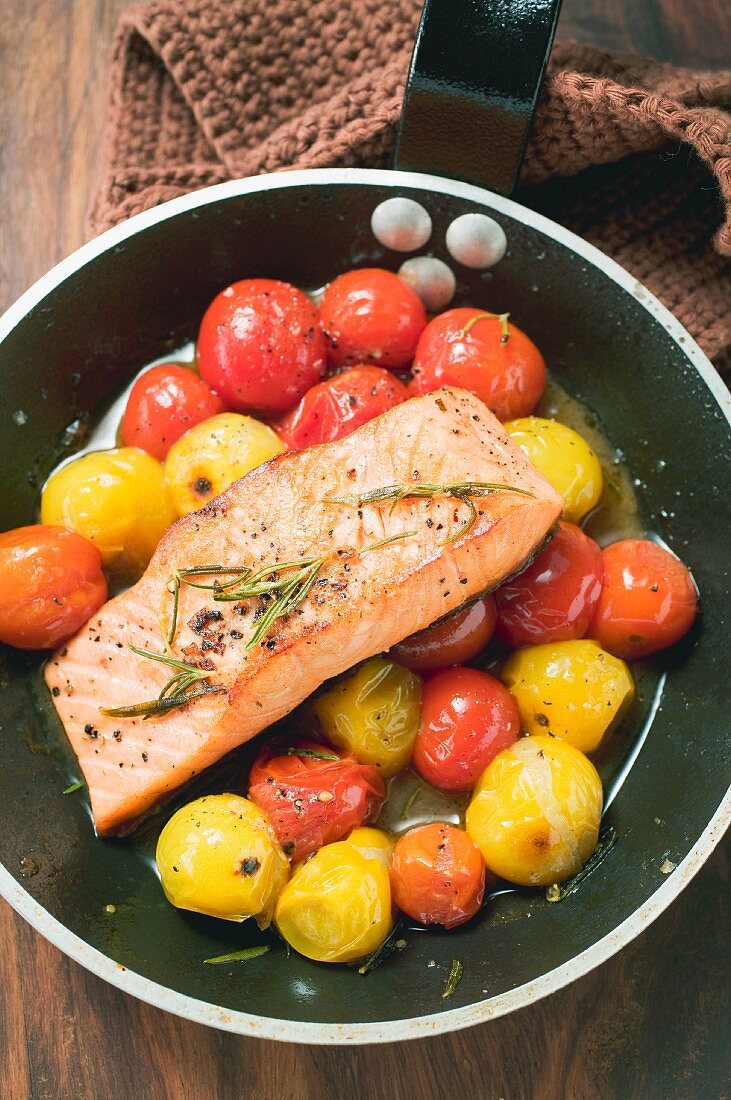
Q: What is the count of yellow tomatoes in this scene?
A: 8